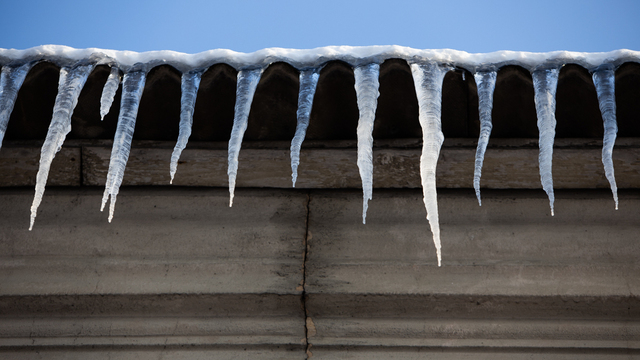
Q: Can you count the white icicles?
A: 12